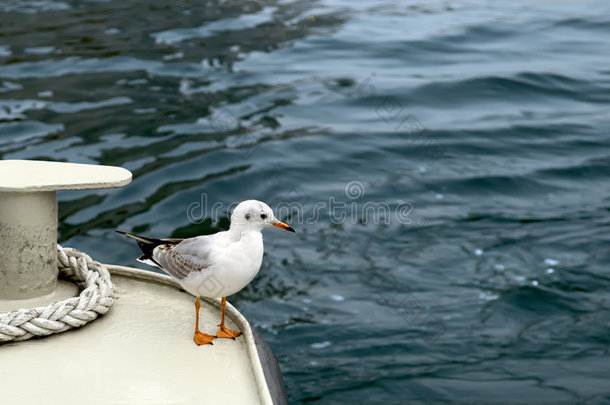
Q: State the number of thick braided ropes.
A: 1